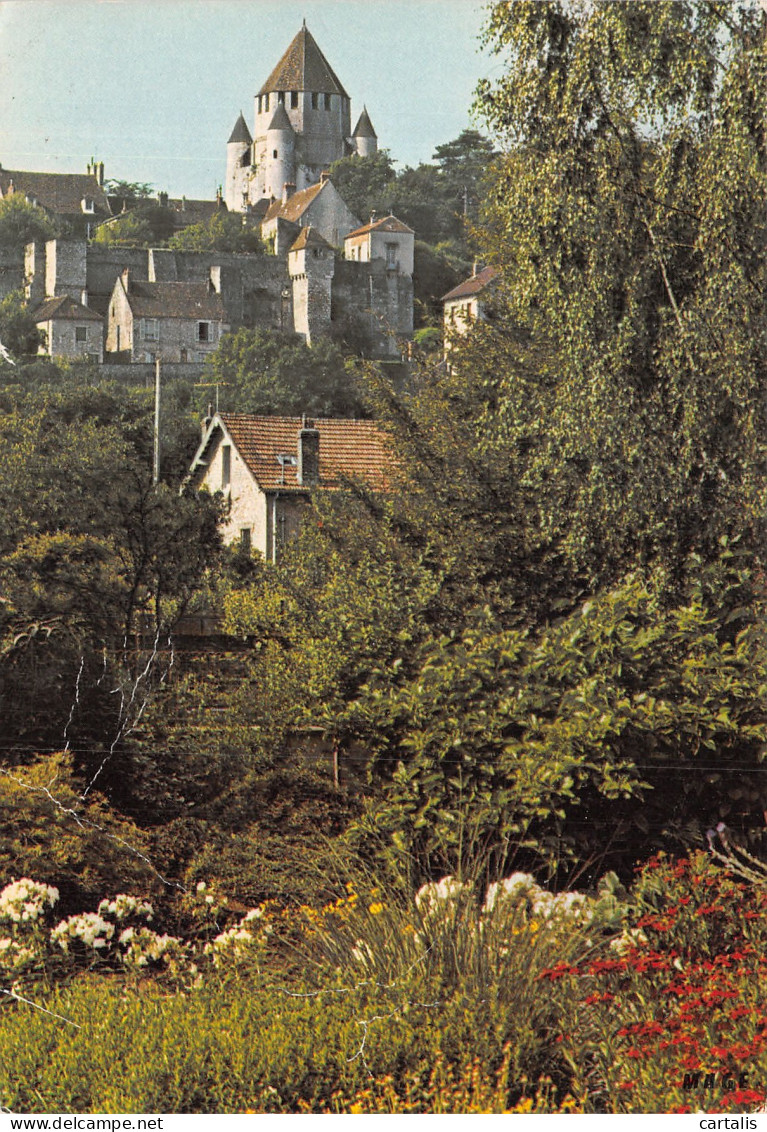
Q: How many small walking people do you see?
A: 0